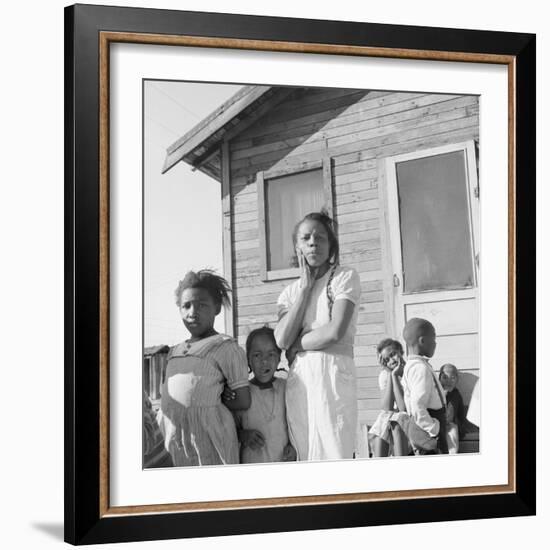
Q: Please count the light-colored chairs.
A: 0